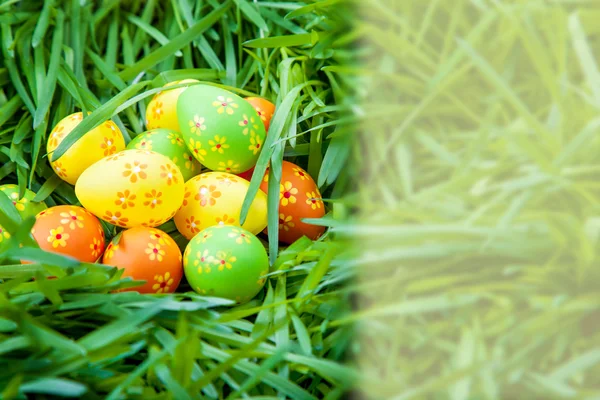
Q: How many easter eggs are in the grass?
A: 12